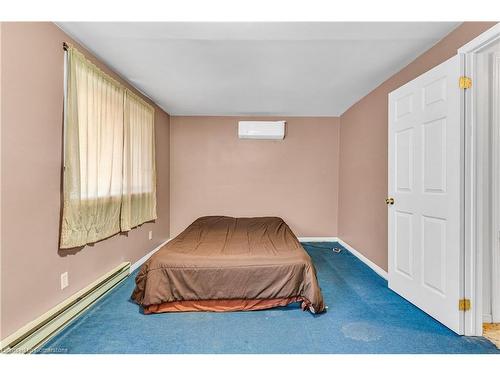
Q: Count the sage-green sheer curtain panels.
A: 2